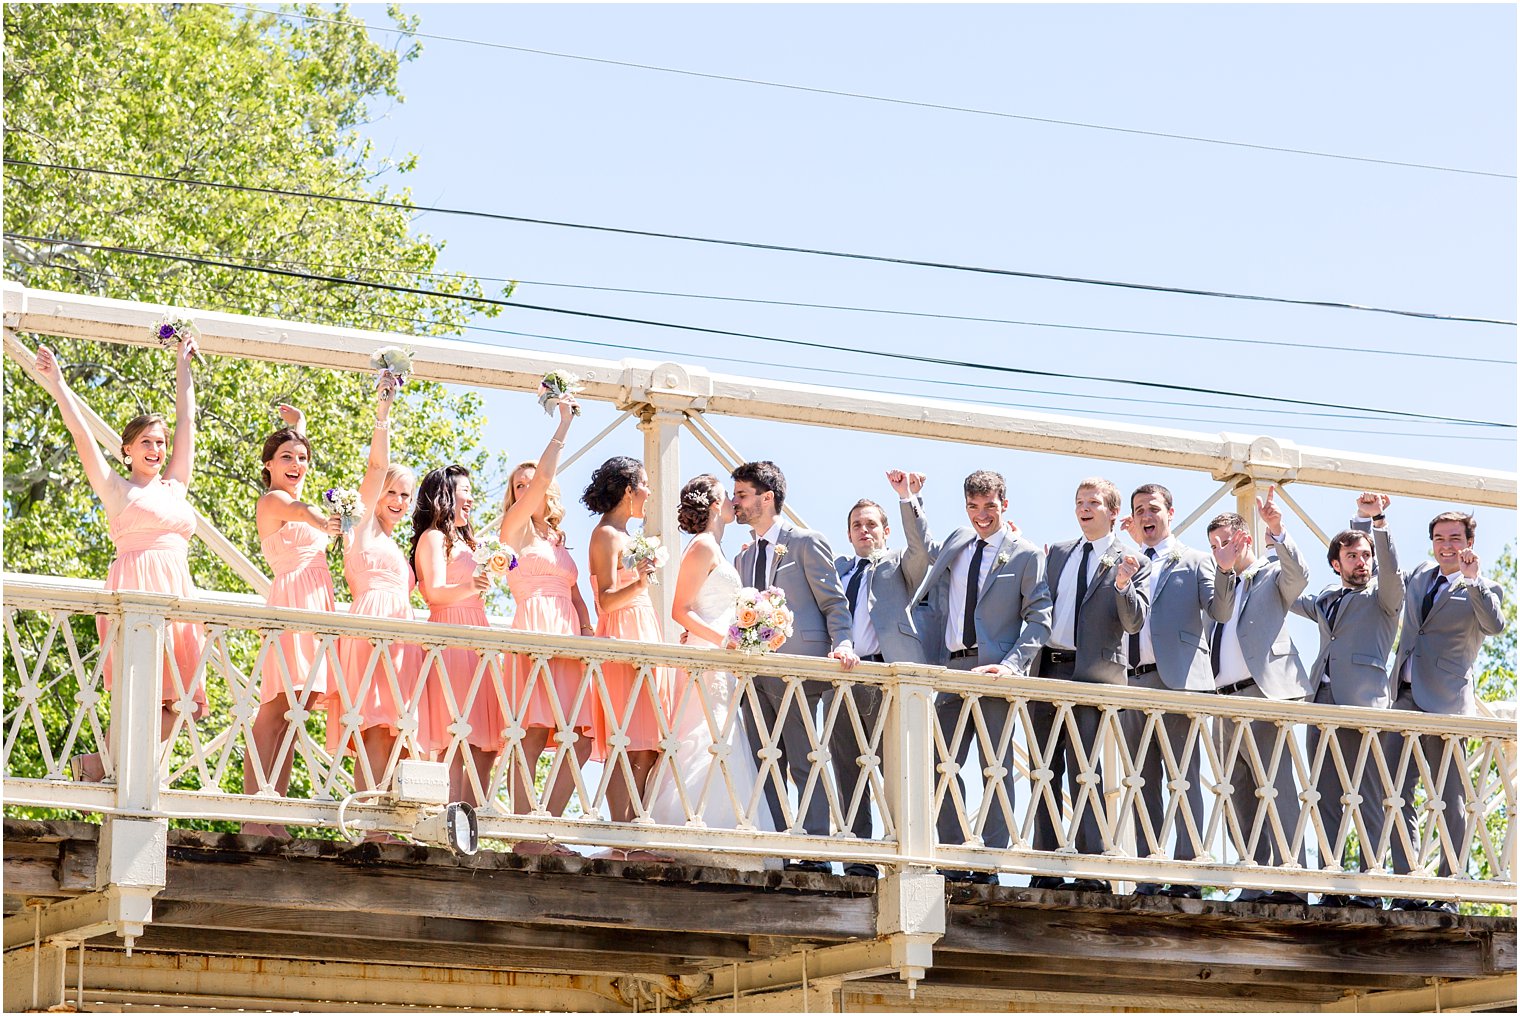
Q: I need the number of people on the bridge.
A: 15